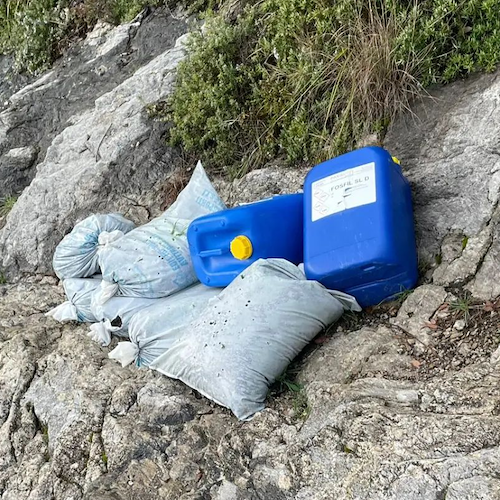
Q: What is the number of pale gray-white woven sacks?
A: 6